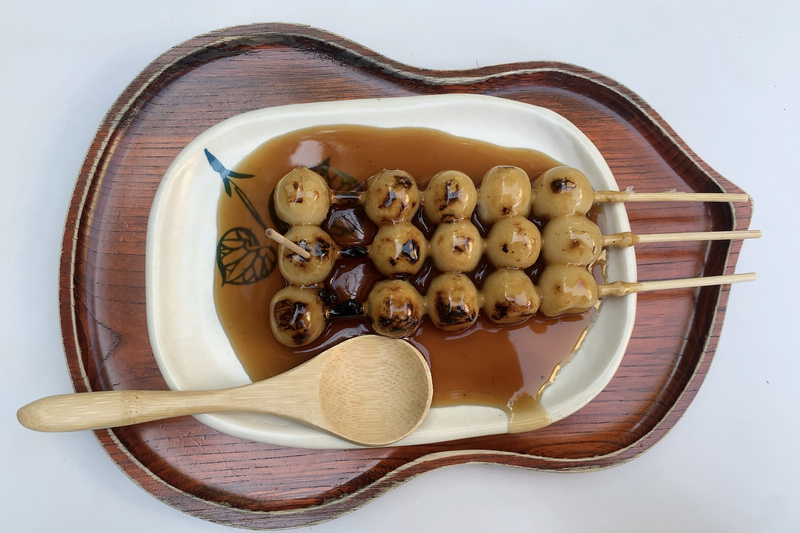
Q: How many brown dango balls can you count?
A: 15